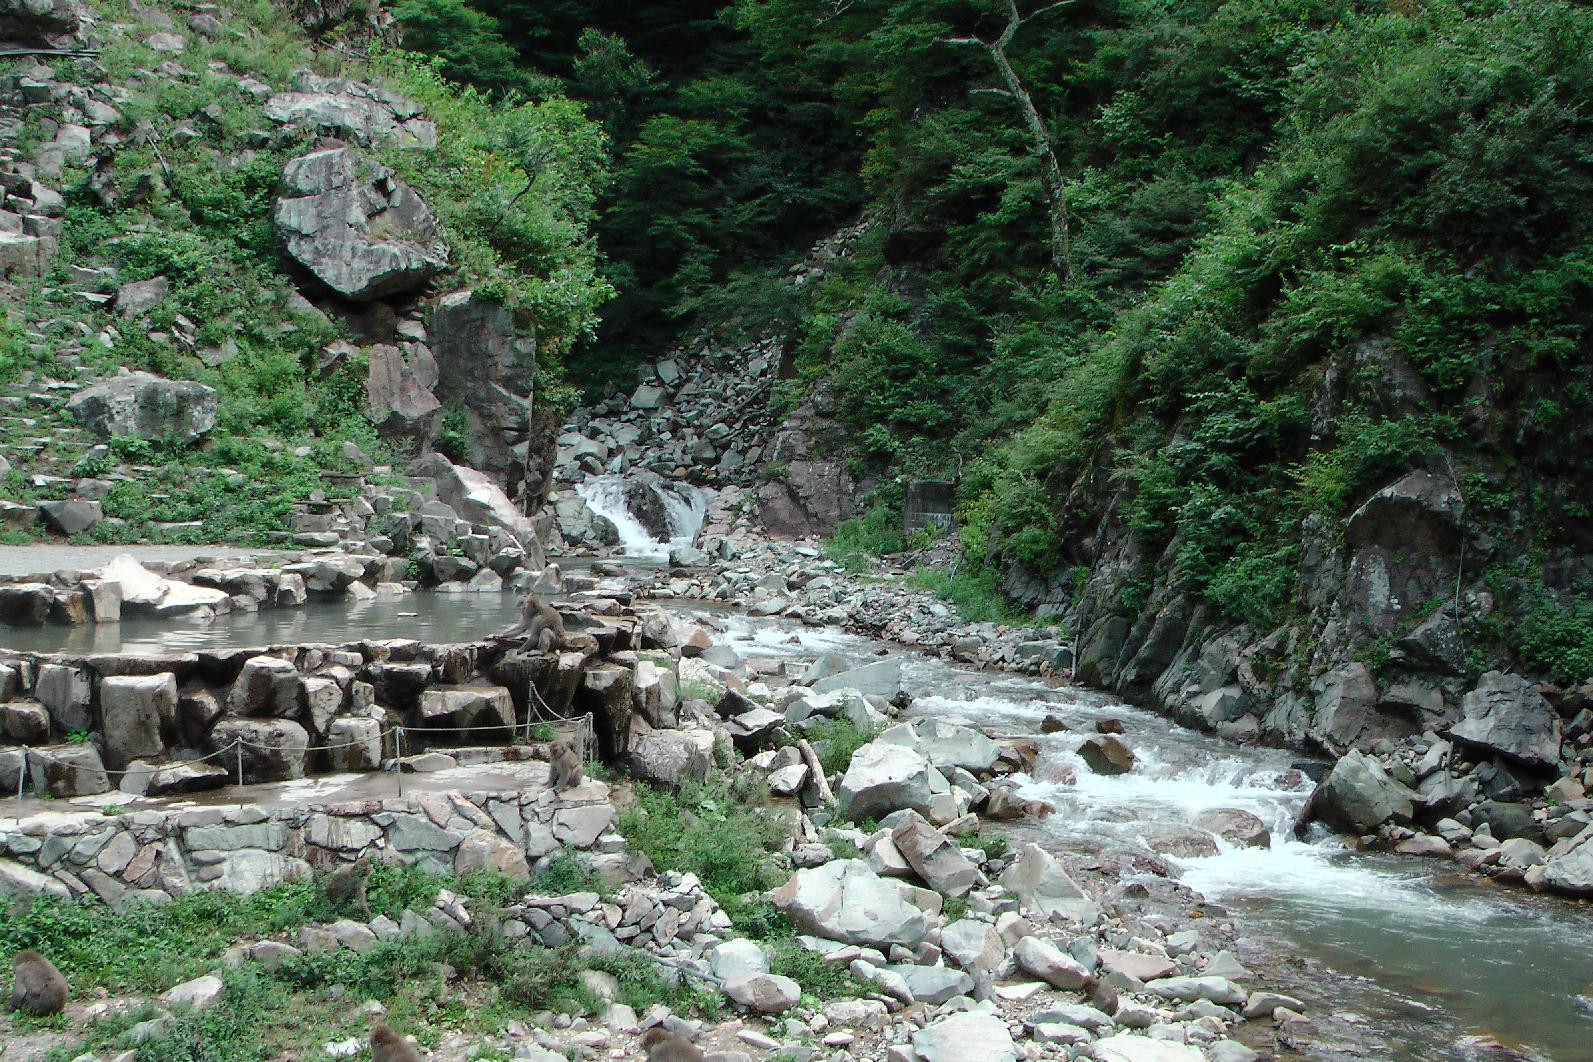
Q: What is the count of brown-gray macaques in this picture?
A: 7